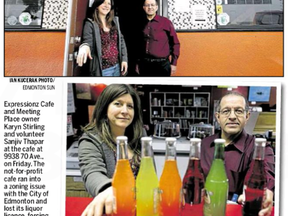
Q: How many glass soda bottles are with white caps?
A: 6